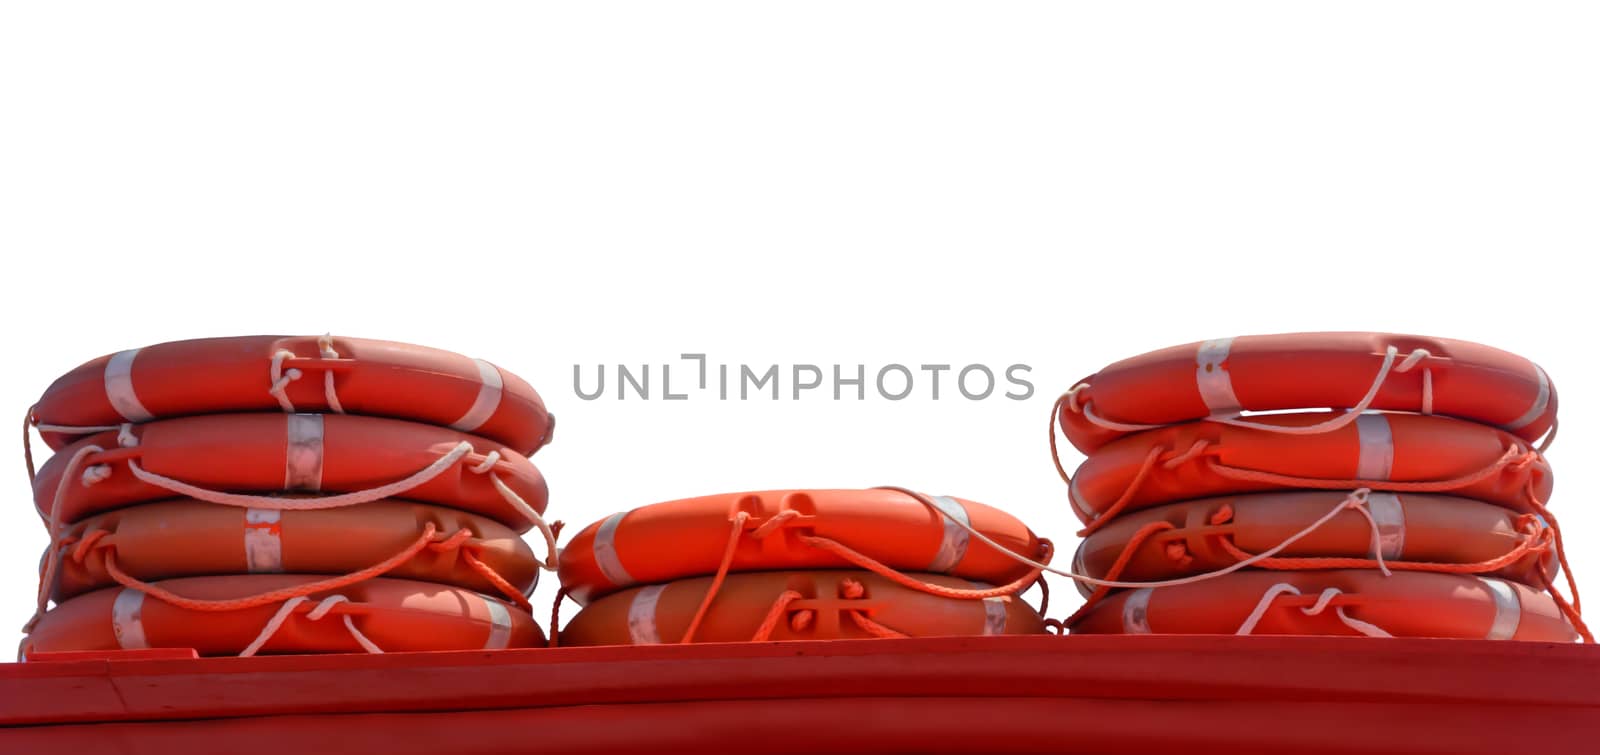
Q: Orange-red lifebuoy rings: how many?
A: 10